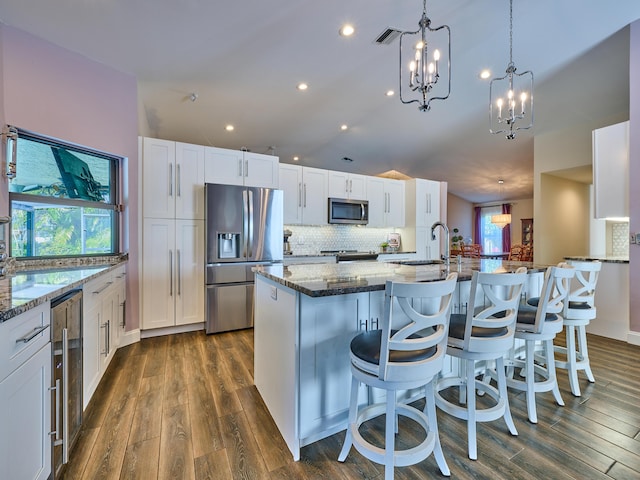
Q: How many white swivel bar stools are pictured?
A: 4